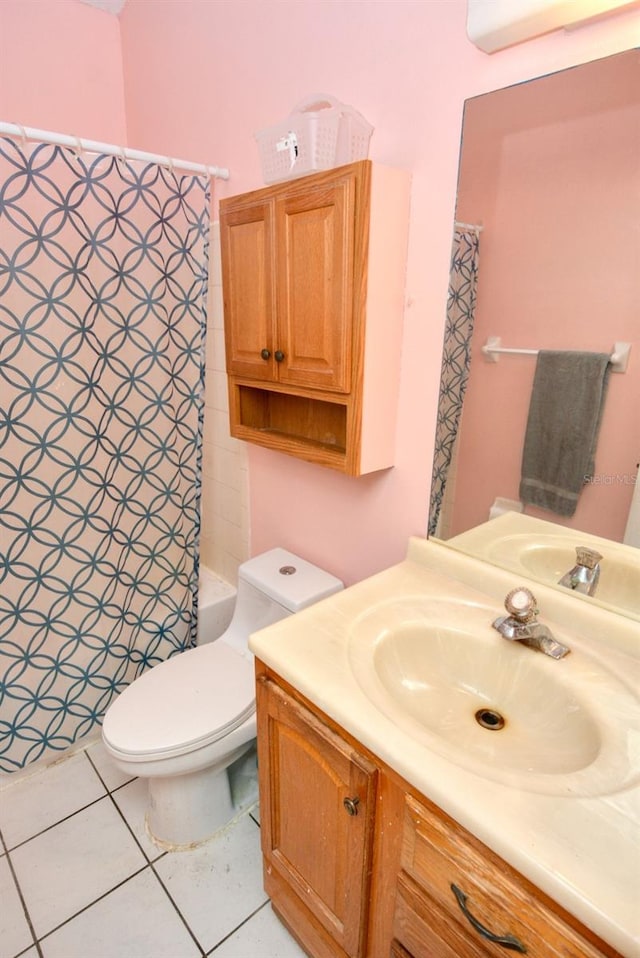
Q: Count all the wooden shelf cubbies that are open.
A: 1